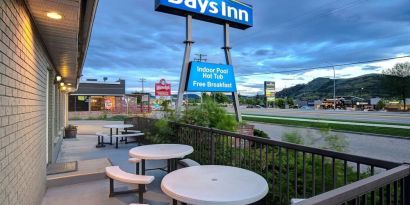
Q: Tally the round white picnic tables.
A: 3